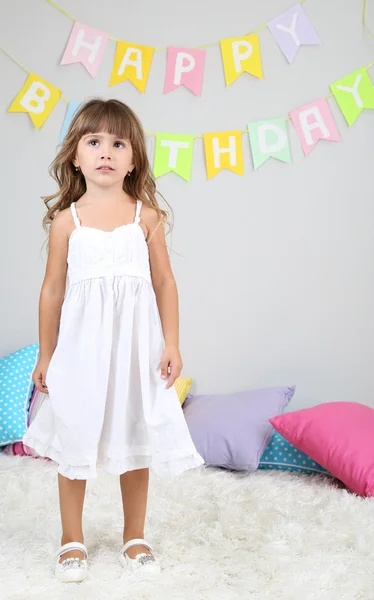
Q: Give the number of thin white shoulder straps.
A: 2